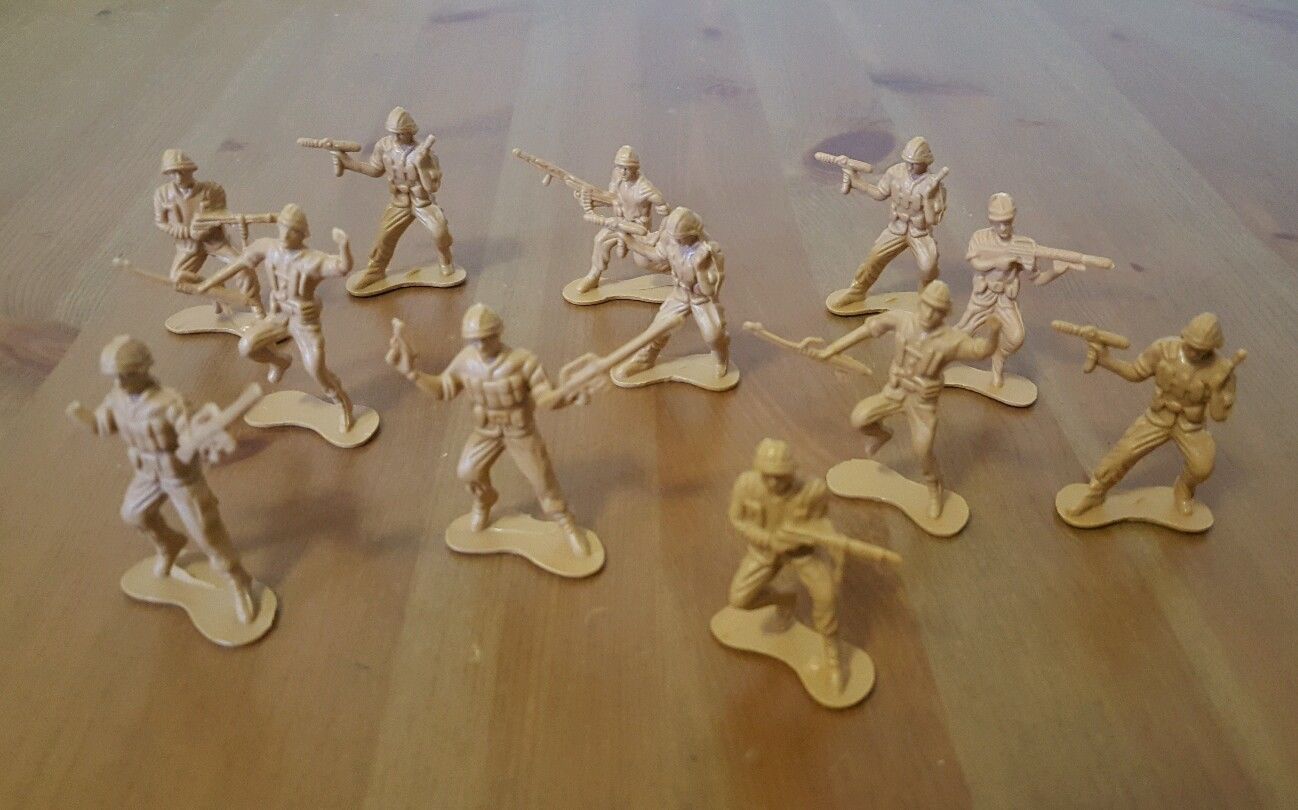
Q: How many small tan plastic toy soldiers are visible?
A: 12